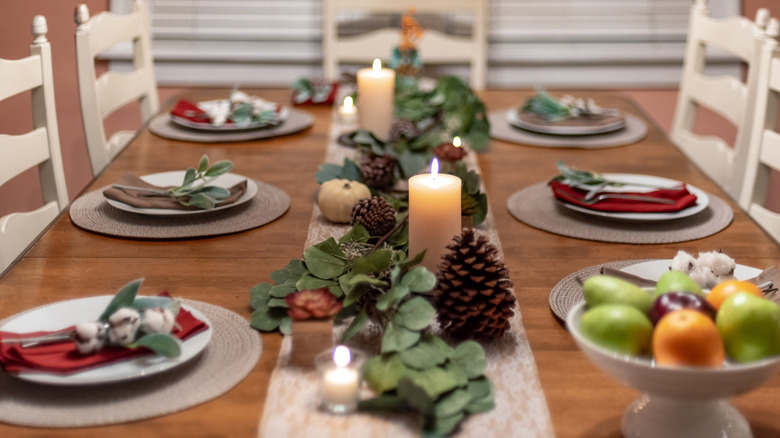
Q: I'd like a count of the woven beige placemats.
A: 6